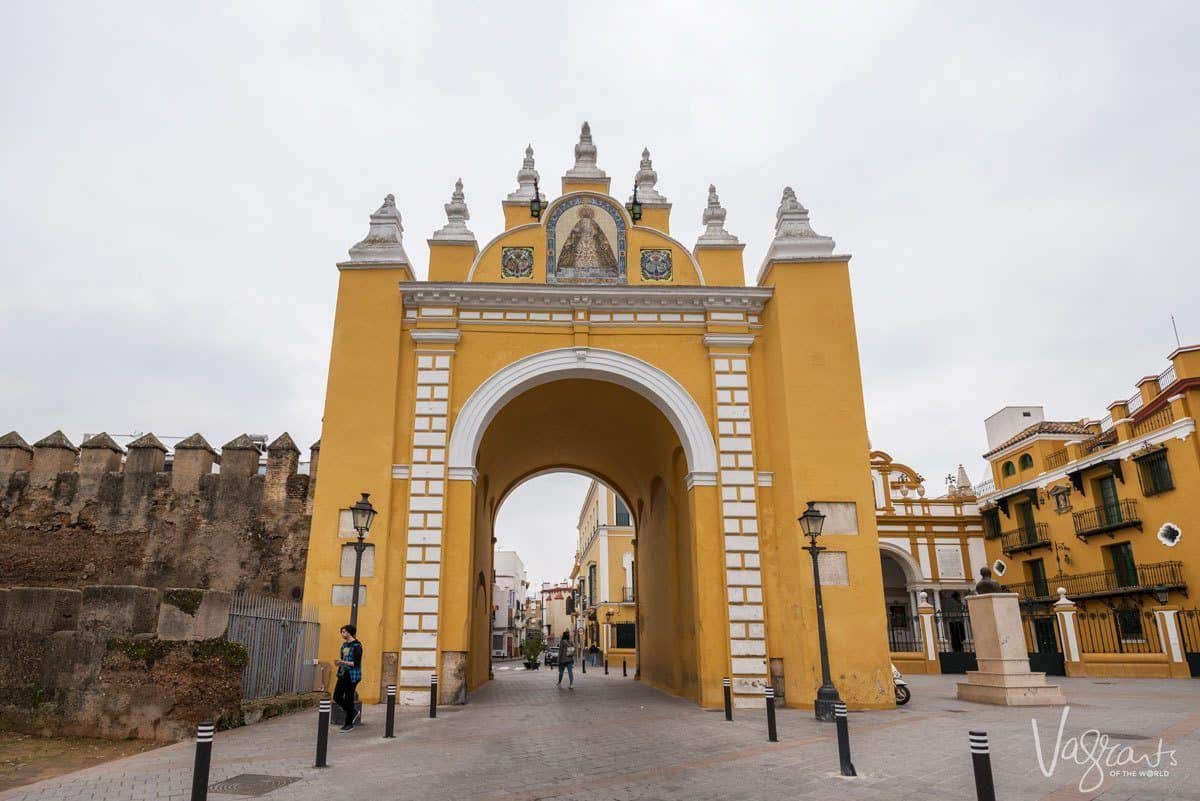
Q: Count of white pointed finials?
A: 7